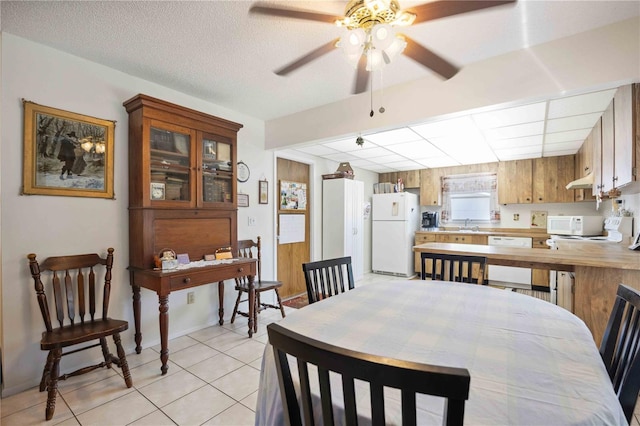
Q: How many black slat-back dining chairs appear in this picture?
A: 4